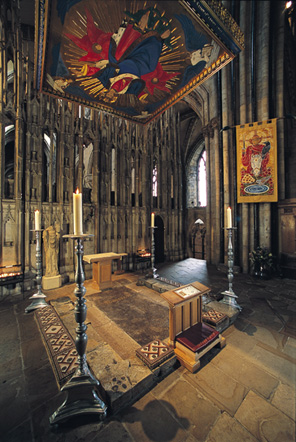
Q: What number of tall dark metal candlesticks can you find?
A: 4